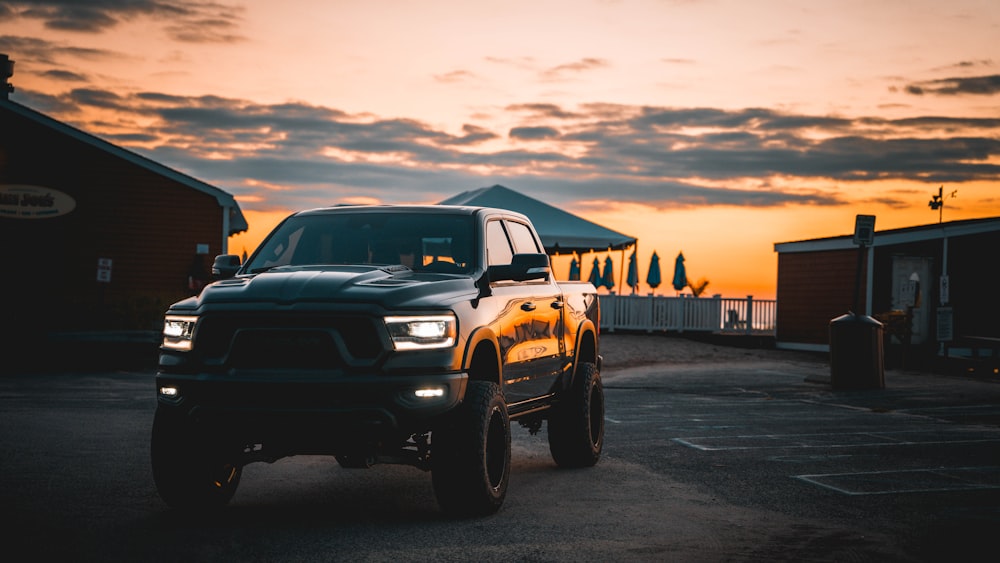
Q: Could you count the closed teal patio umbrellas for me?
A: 6